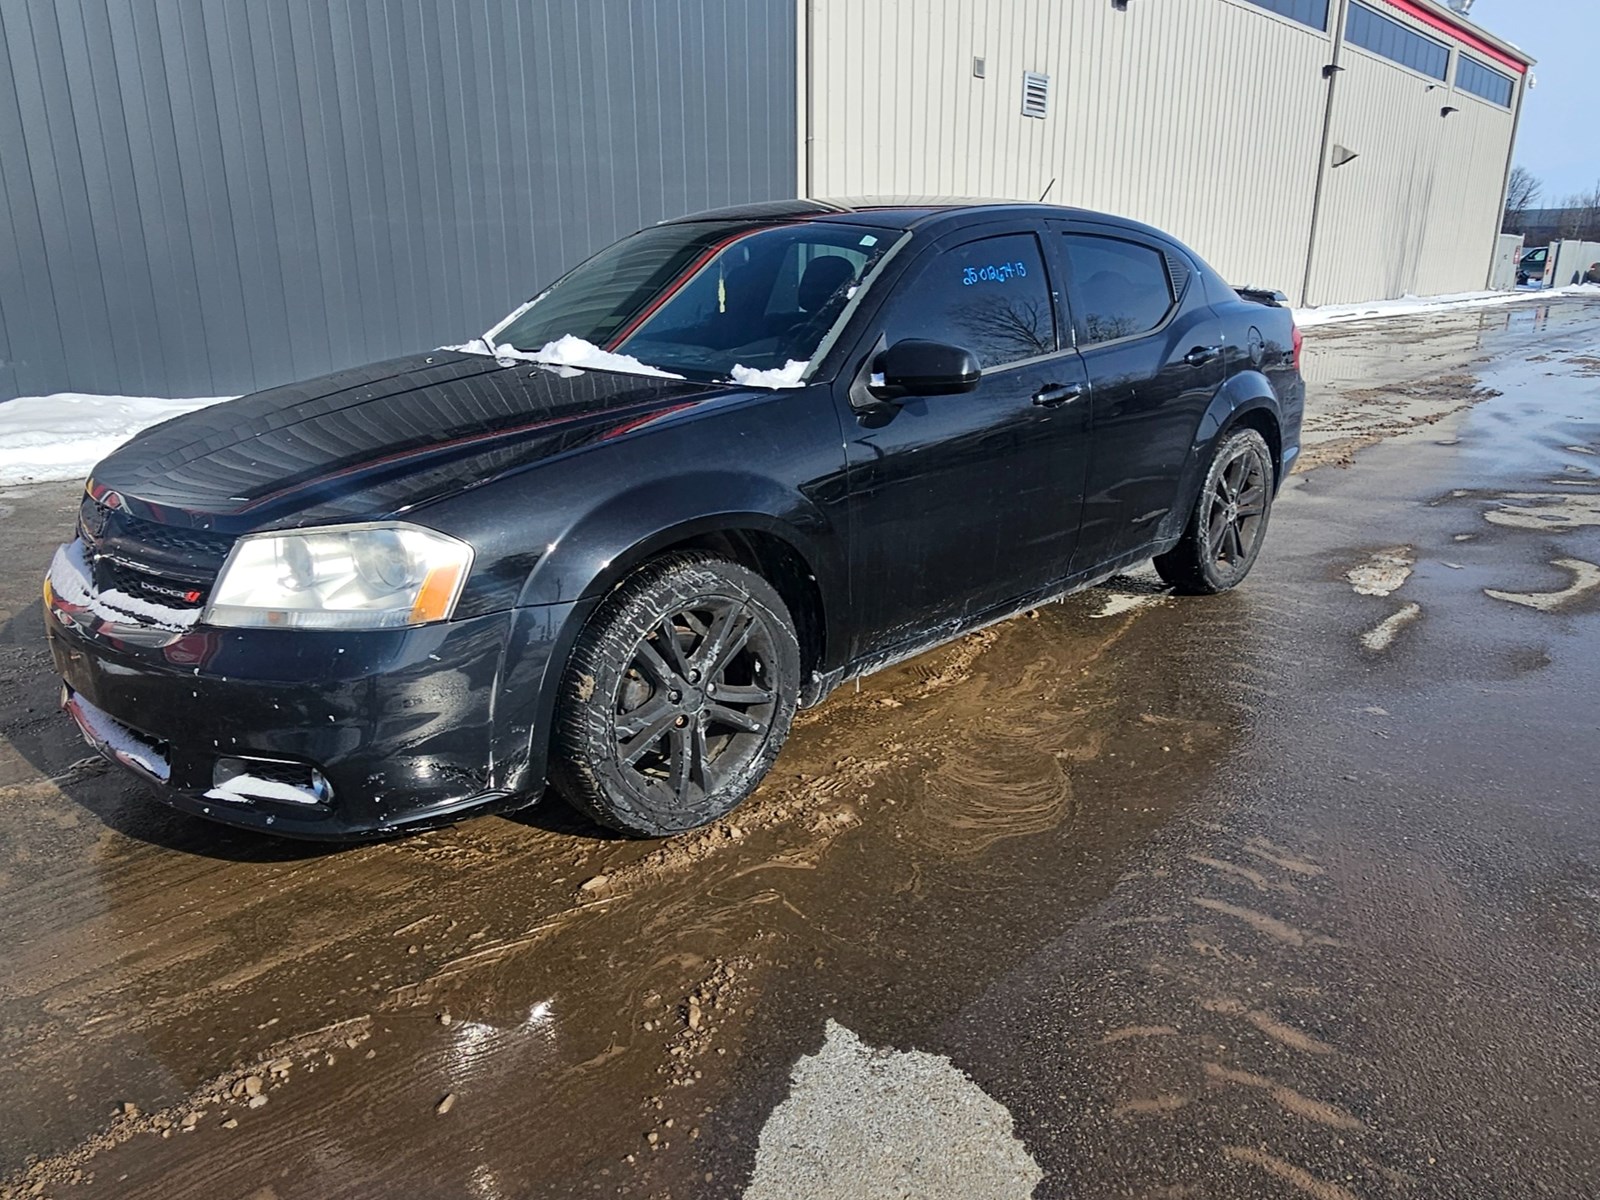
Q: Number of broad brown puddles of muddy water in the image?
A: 1